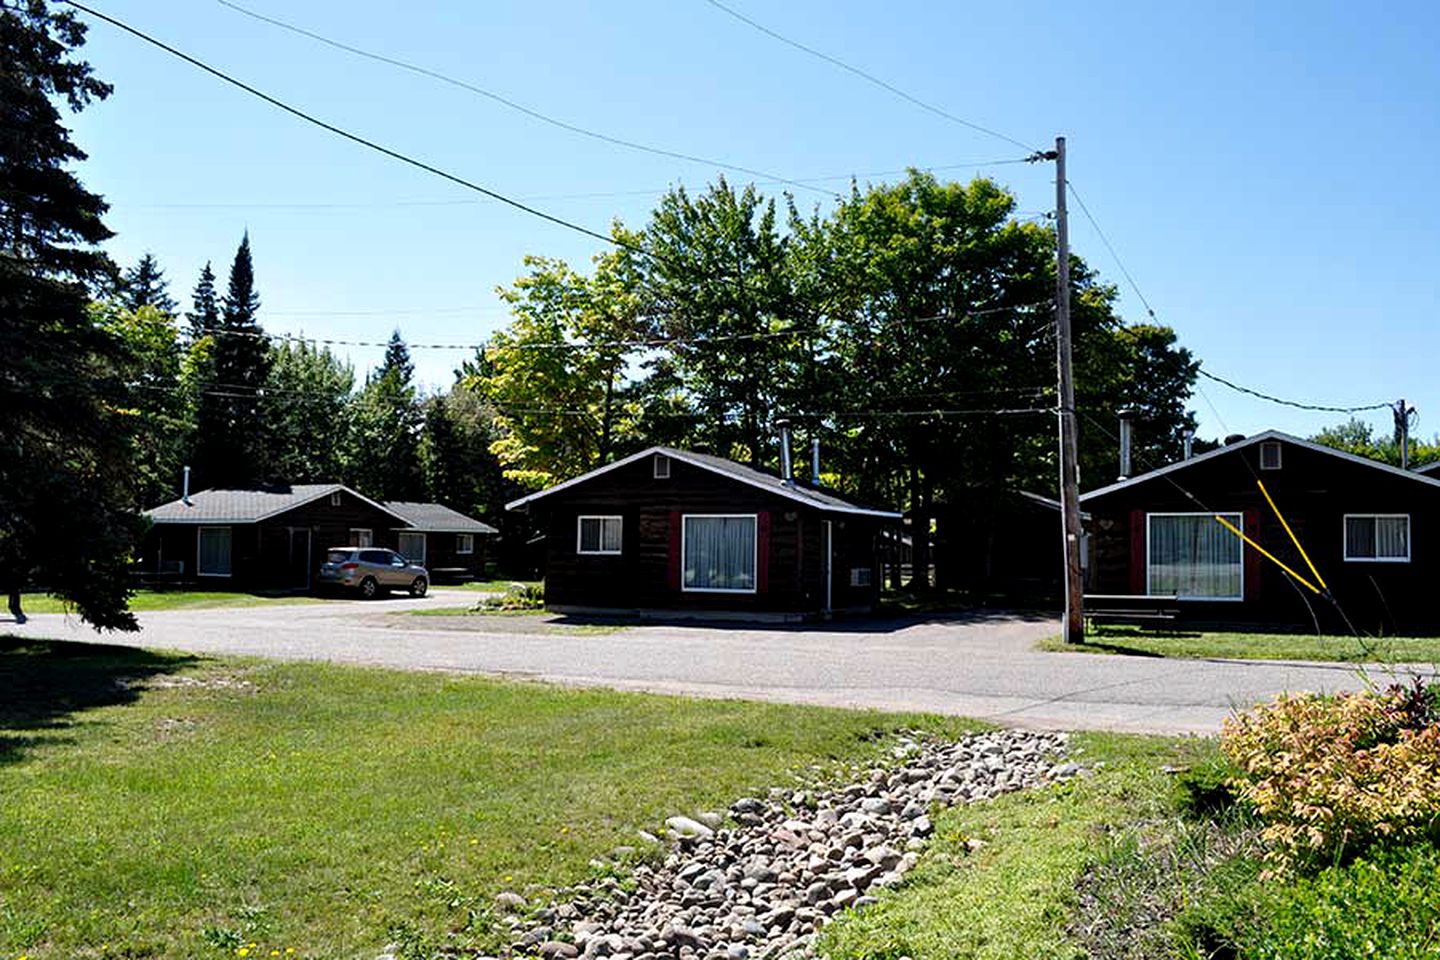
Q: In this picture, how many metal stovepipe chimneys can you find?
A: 5